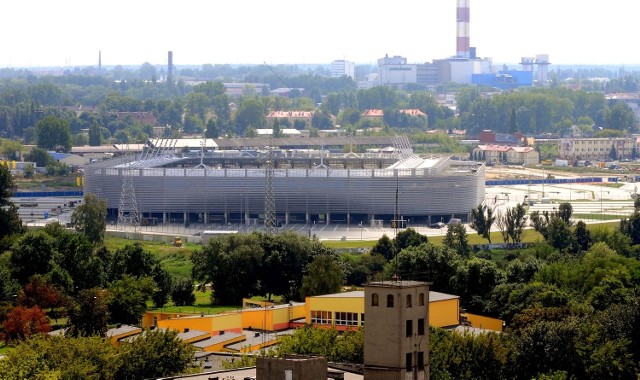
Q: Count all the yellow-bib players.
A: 0